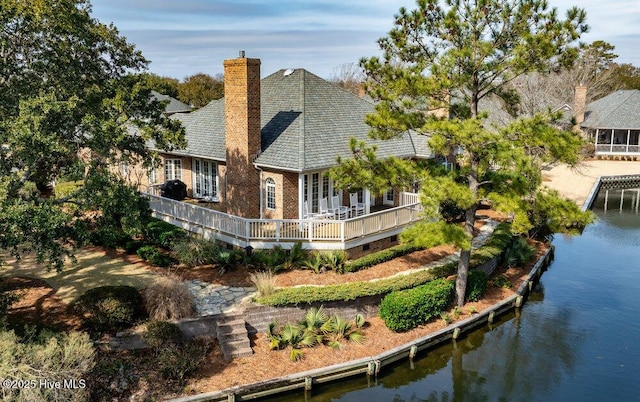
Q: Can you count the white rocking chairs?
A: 4